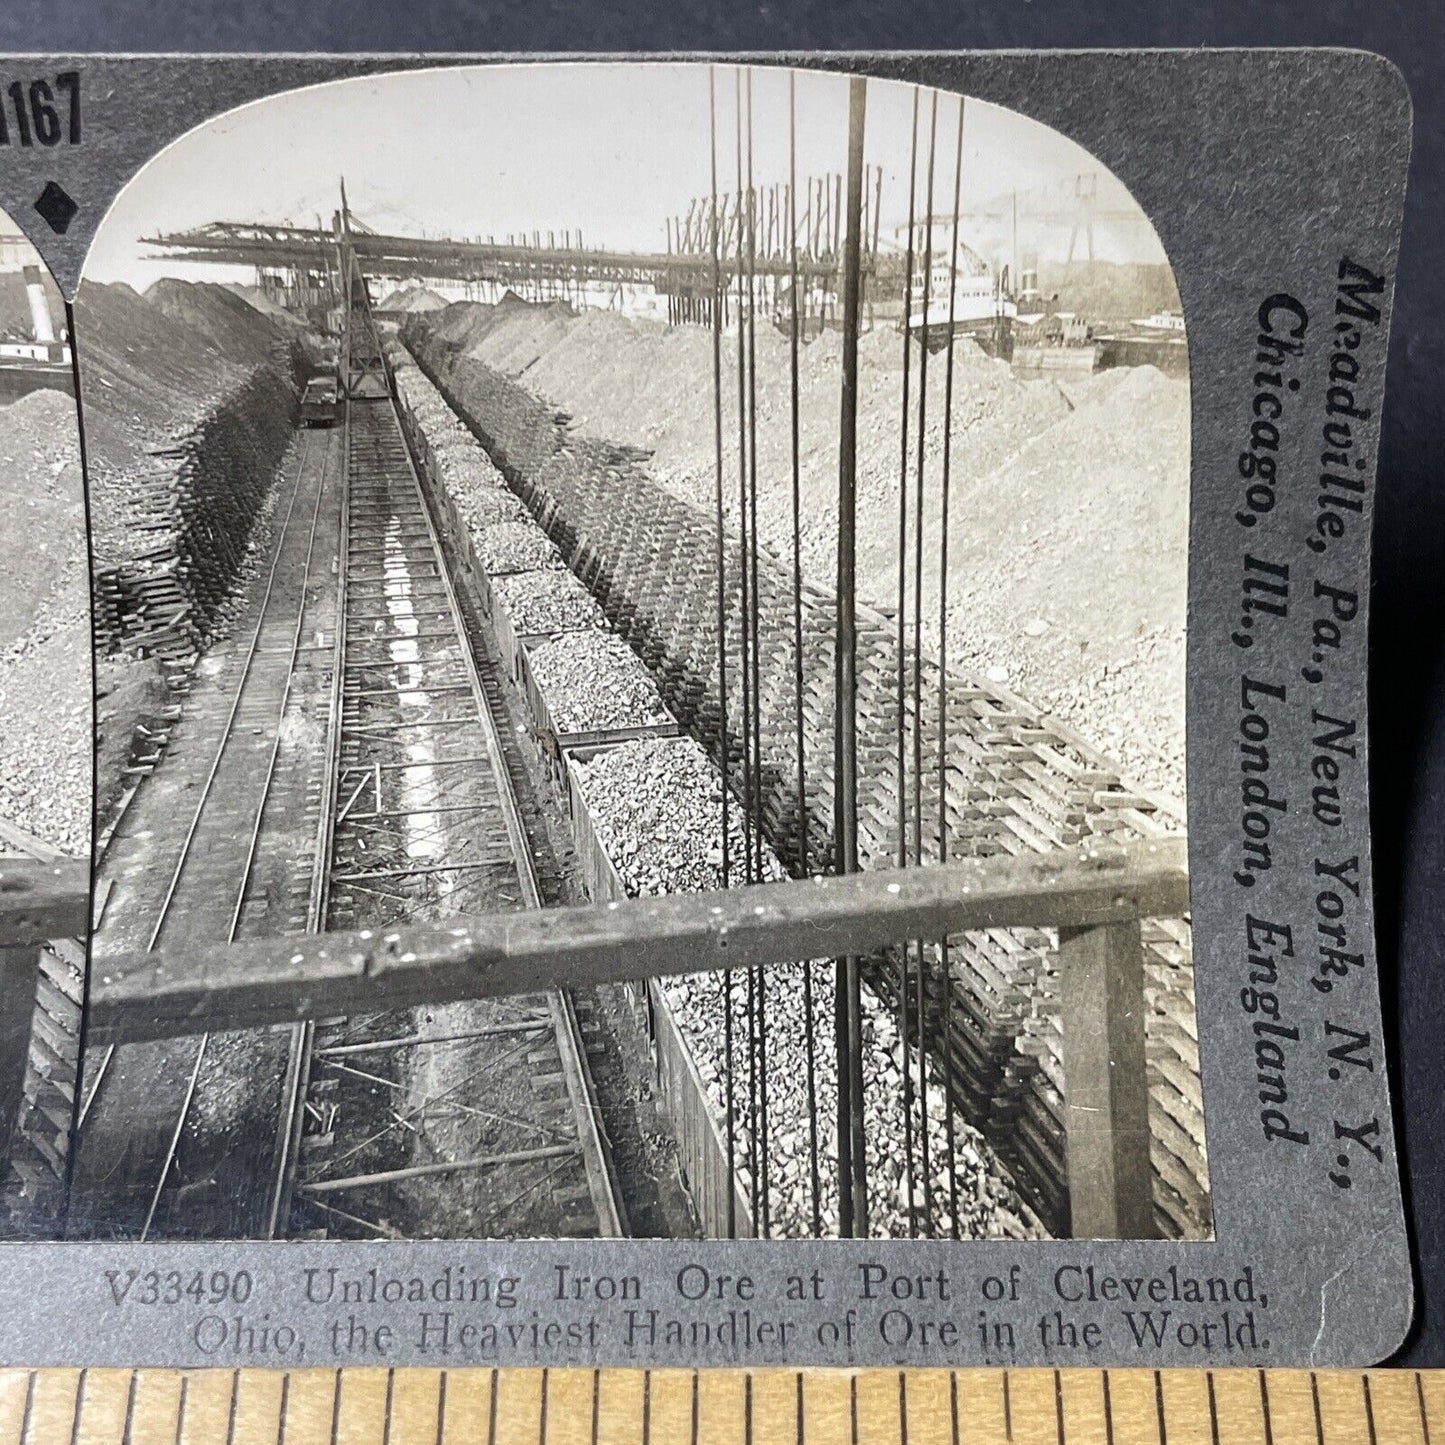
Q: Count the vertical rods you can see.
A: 8